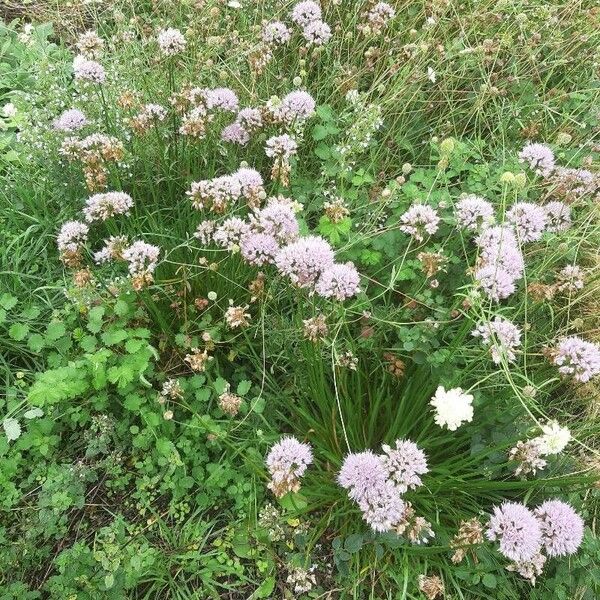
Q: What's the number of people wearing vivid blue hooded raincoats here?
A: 0